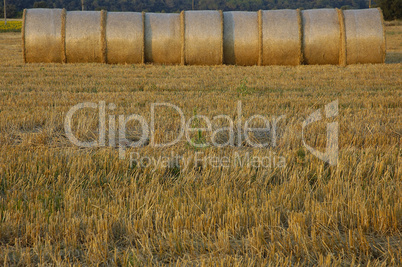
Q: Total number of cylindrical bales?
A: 9